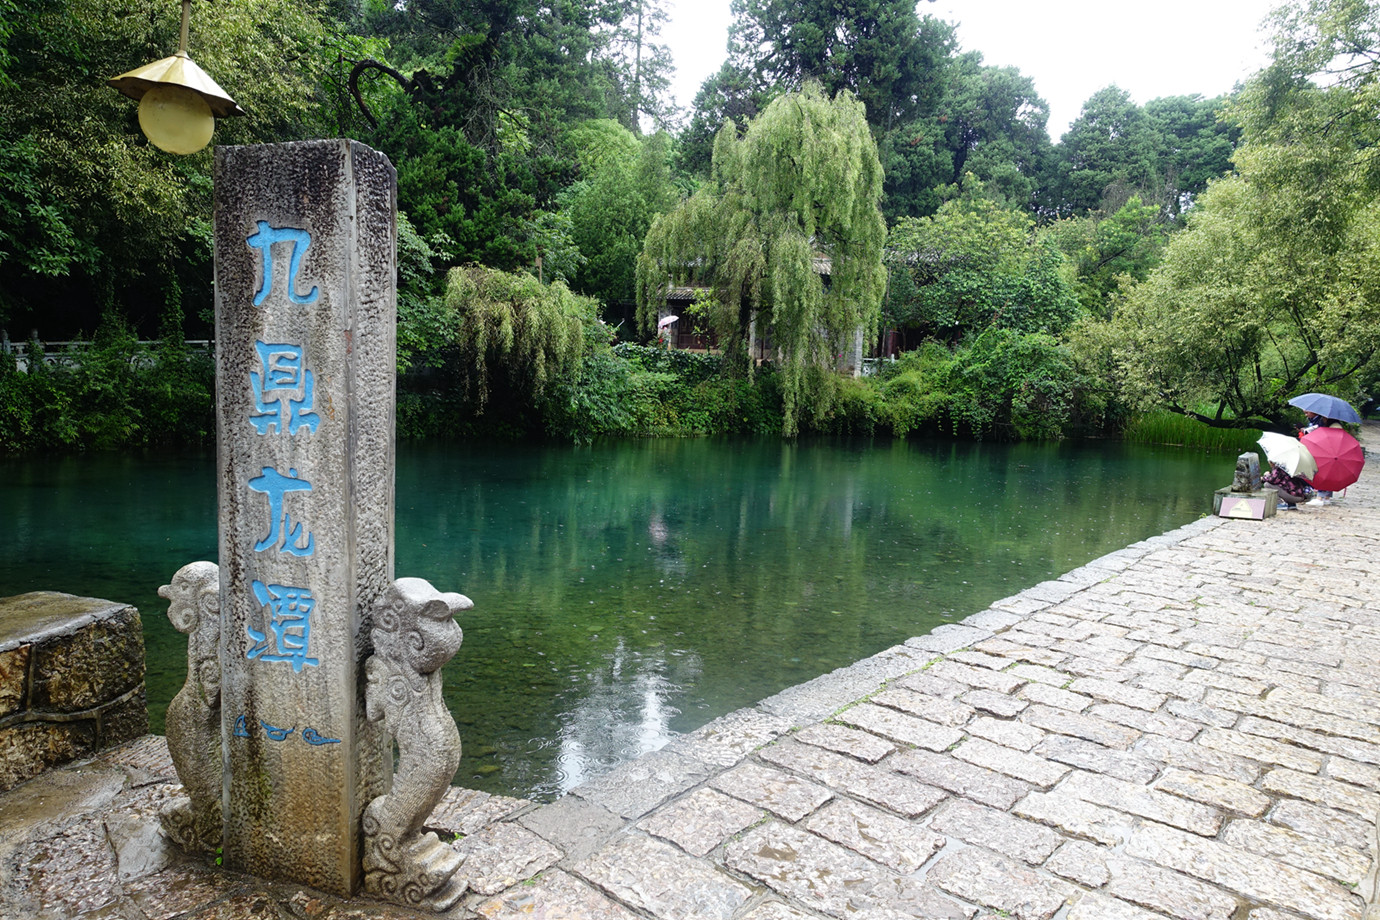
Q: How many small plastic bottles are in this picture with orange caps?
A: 0